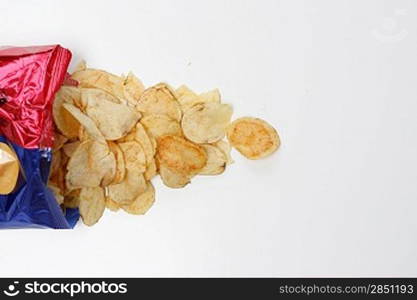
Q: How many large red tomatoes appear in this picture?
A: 0